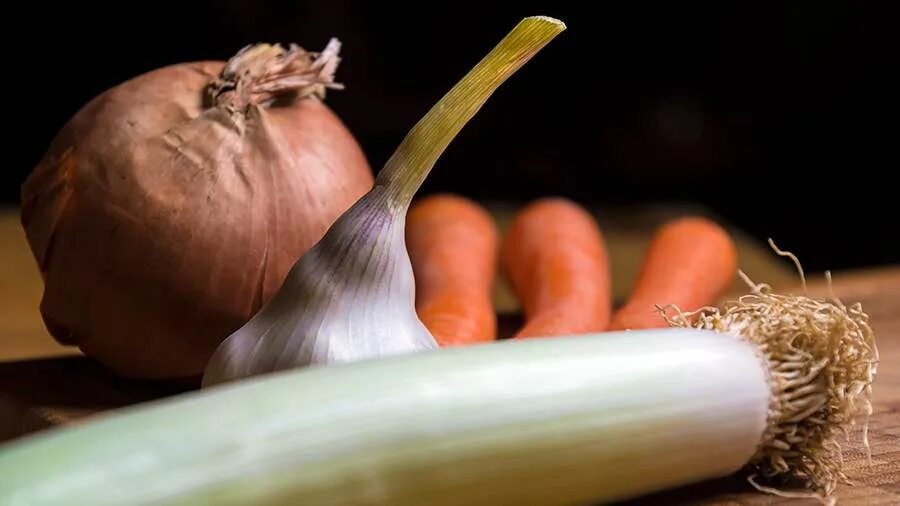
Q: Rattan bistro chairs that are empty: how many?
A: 0